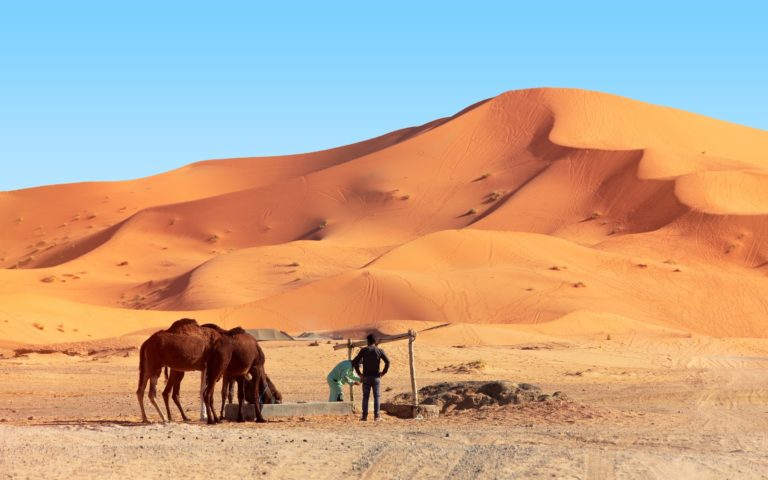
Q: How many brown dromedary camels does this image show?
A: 3